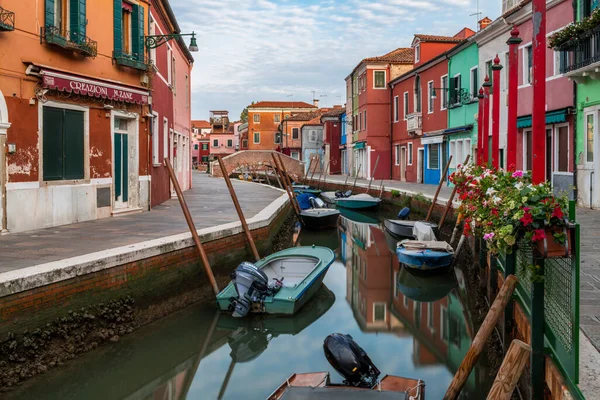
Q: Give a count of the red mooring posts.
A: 5